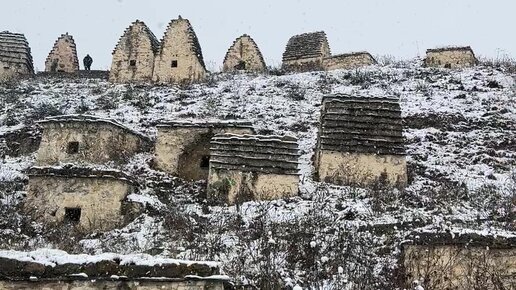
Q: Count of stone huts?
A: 15